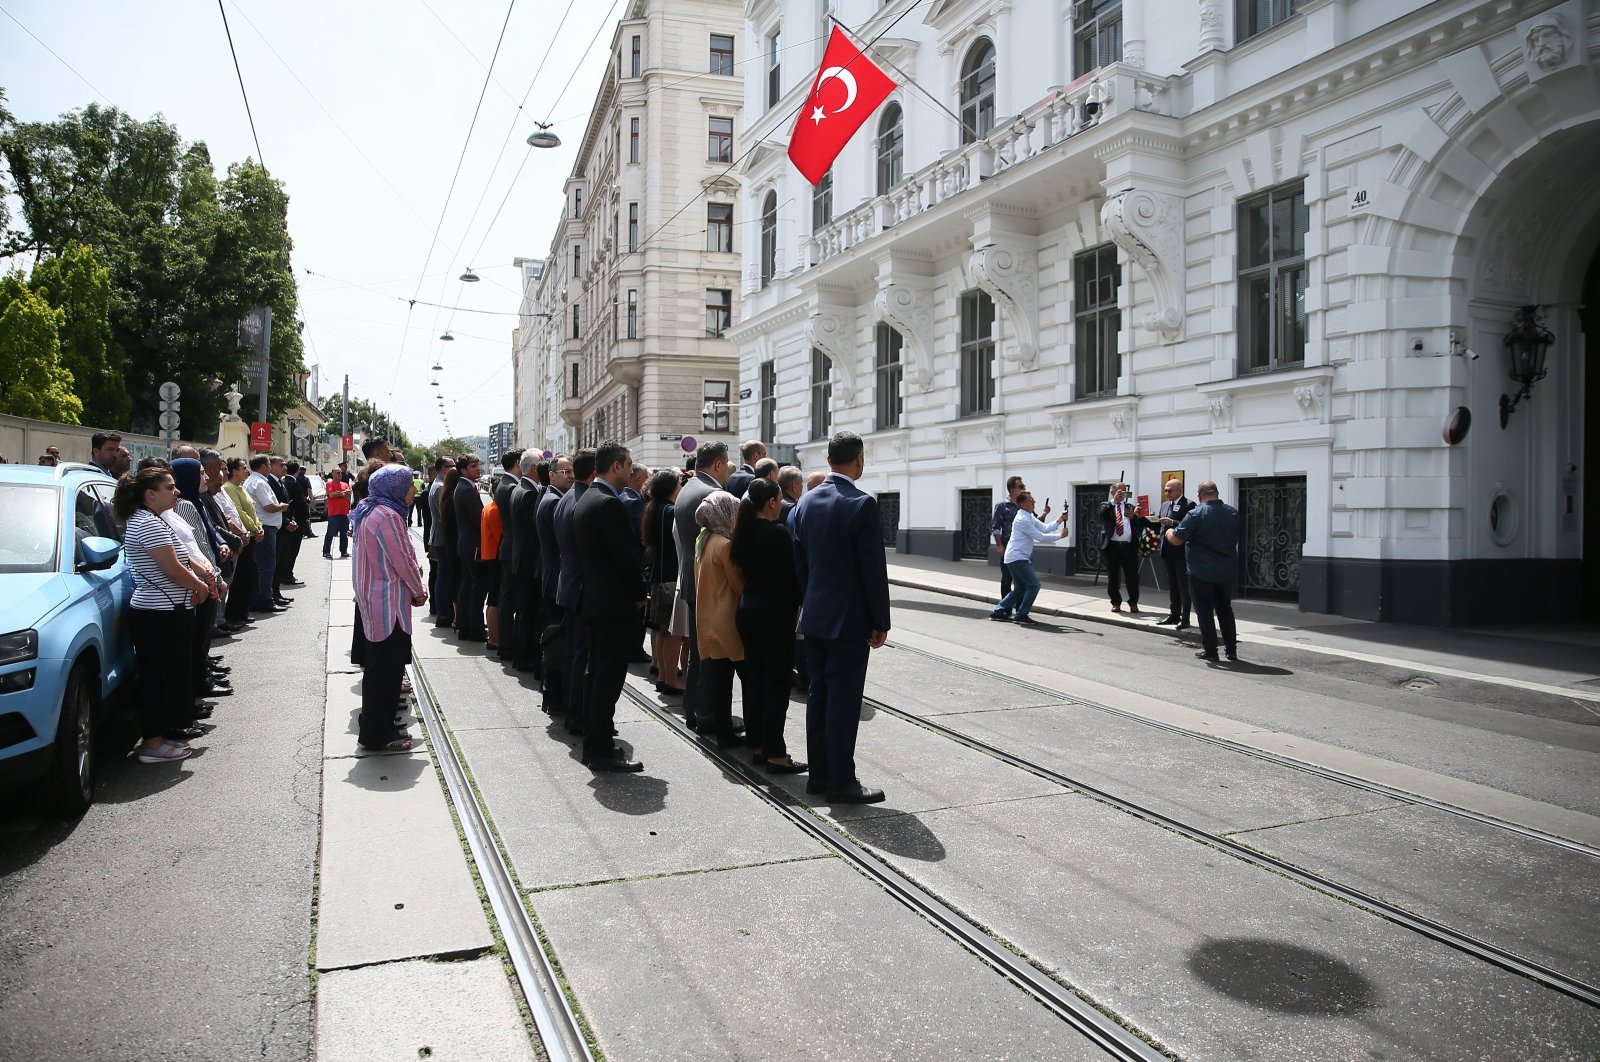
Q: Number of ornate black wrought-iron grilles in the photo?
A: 4